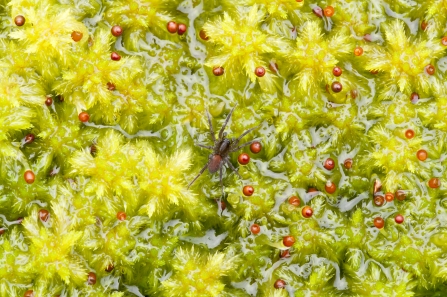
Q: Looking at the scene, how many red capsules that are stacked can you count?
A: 0